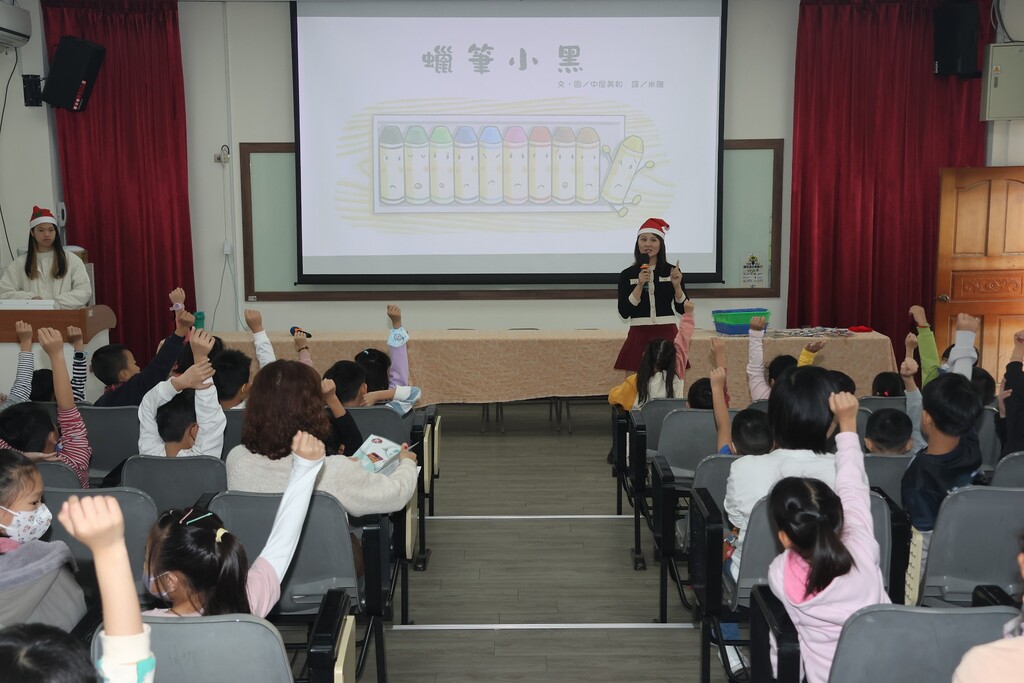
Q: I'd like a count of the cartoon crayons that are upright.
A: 9